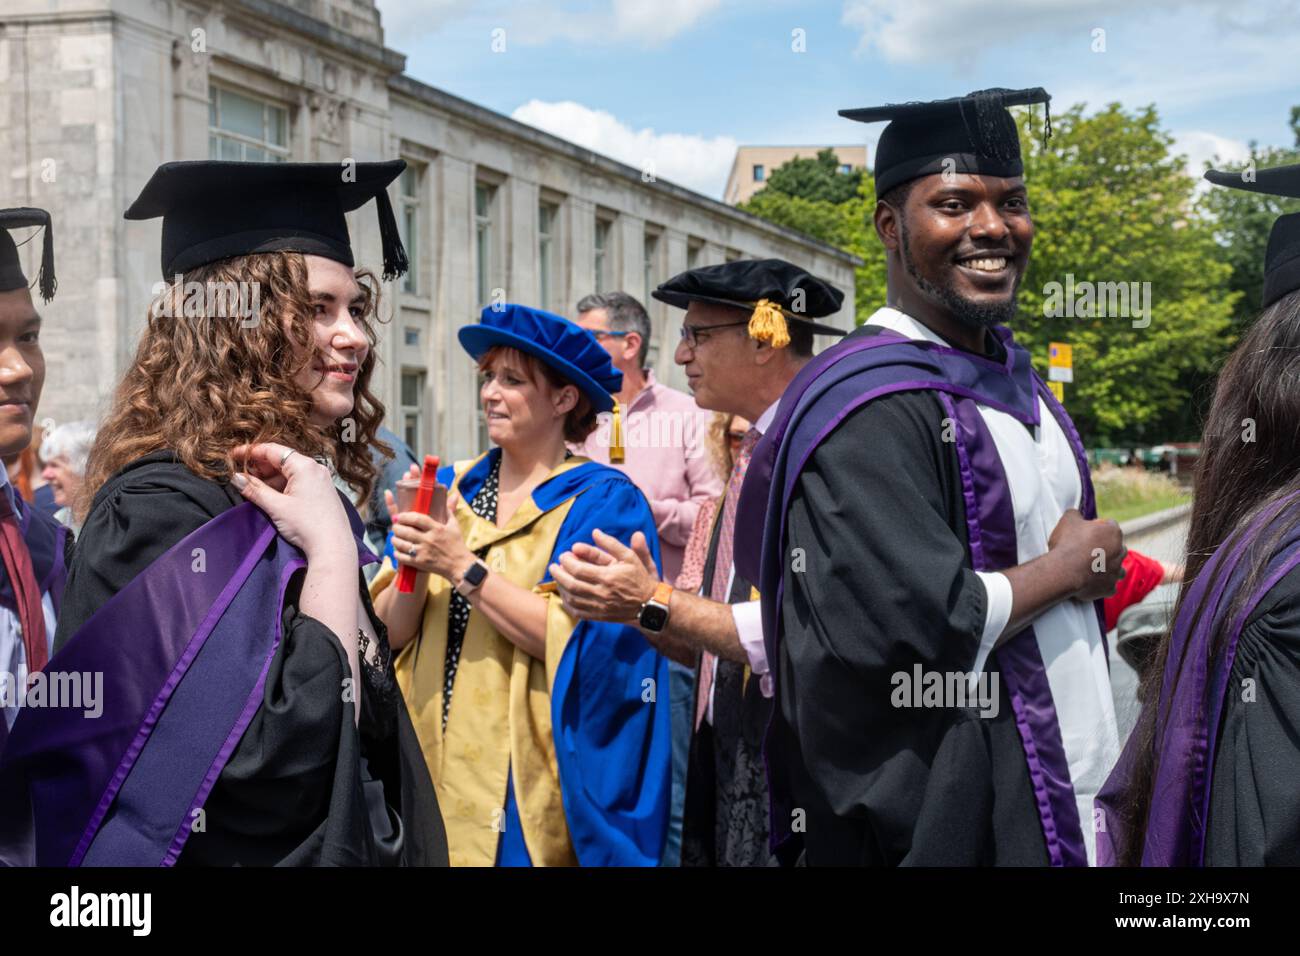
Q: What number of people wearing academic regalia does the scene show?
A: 6